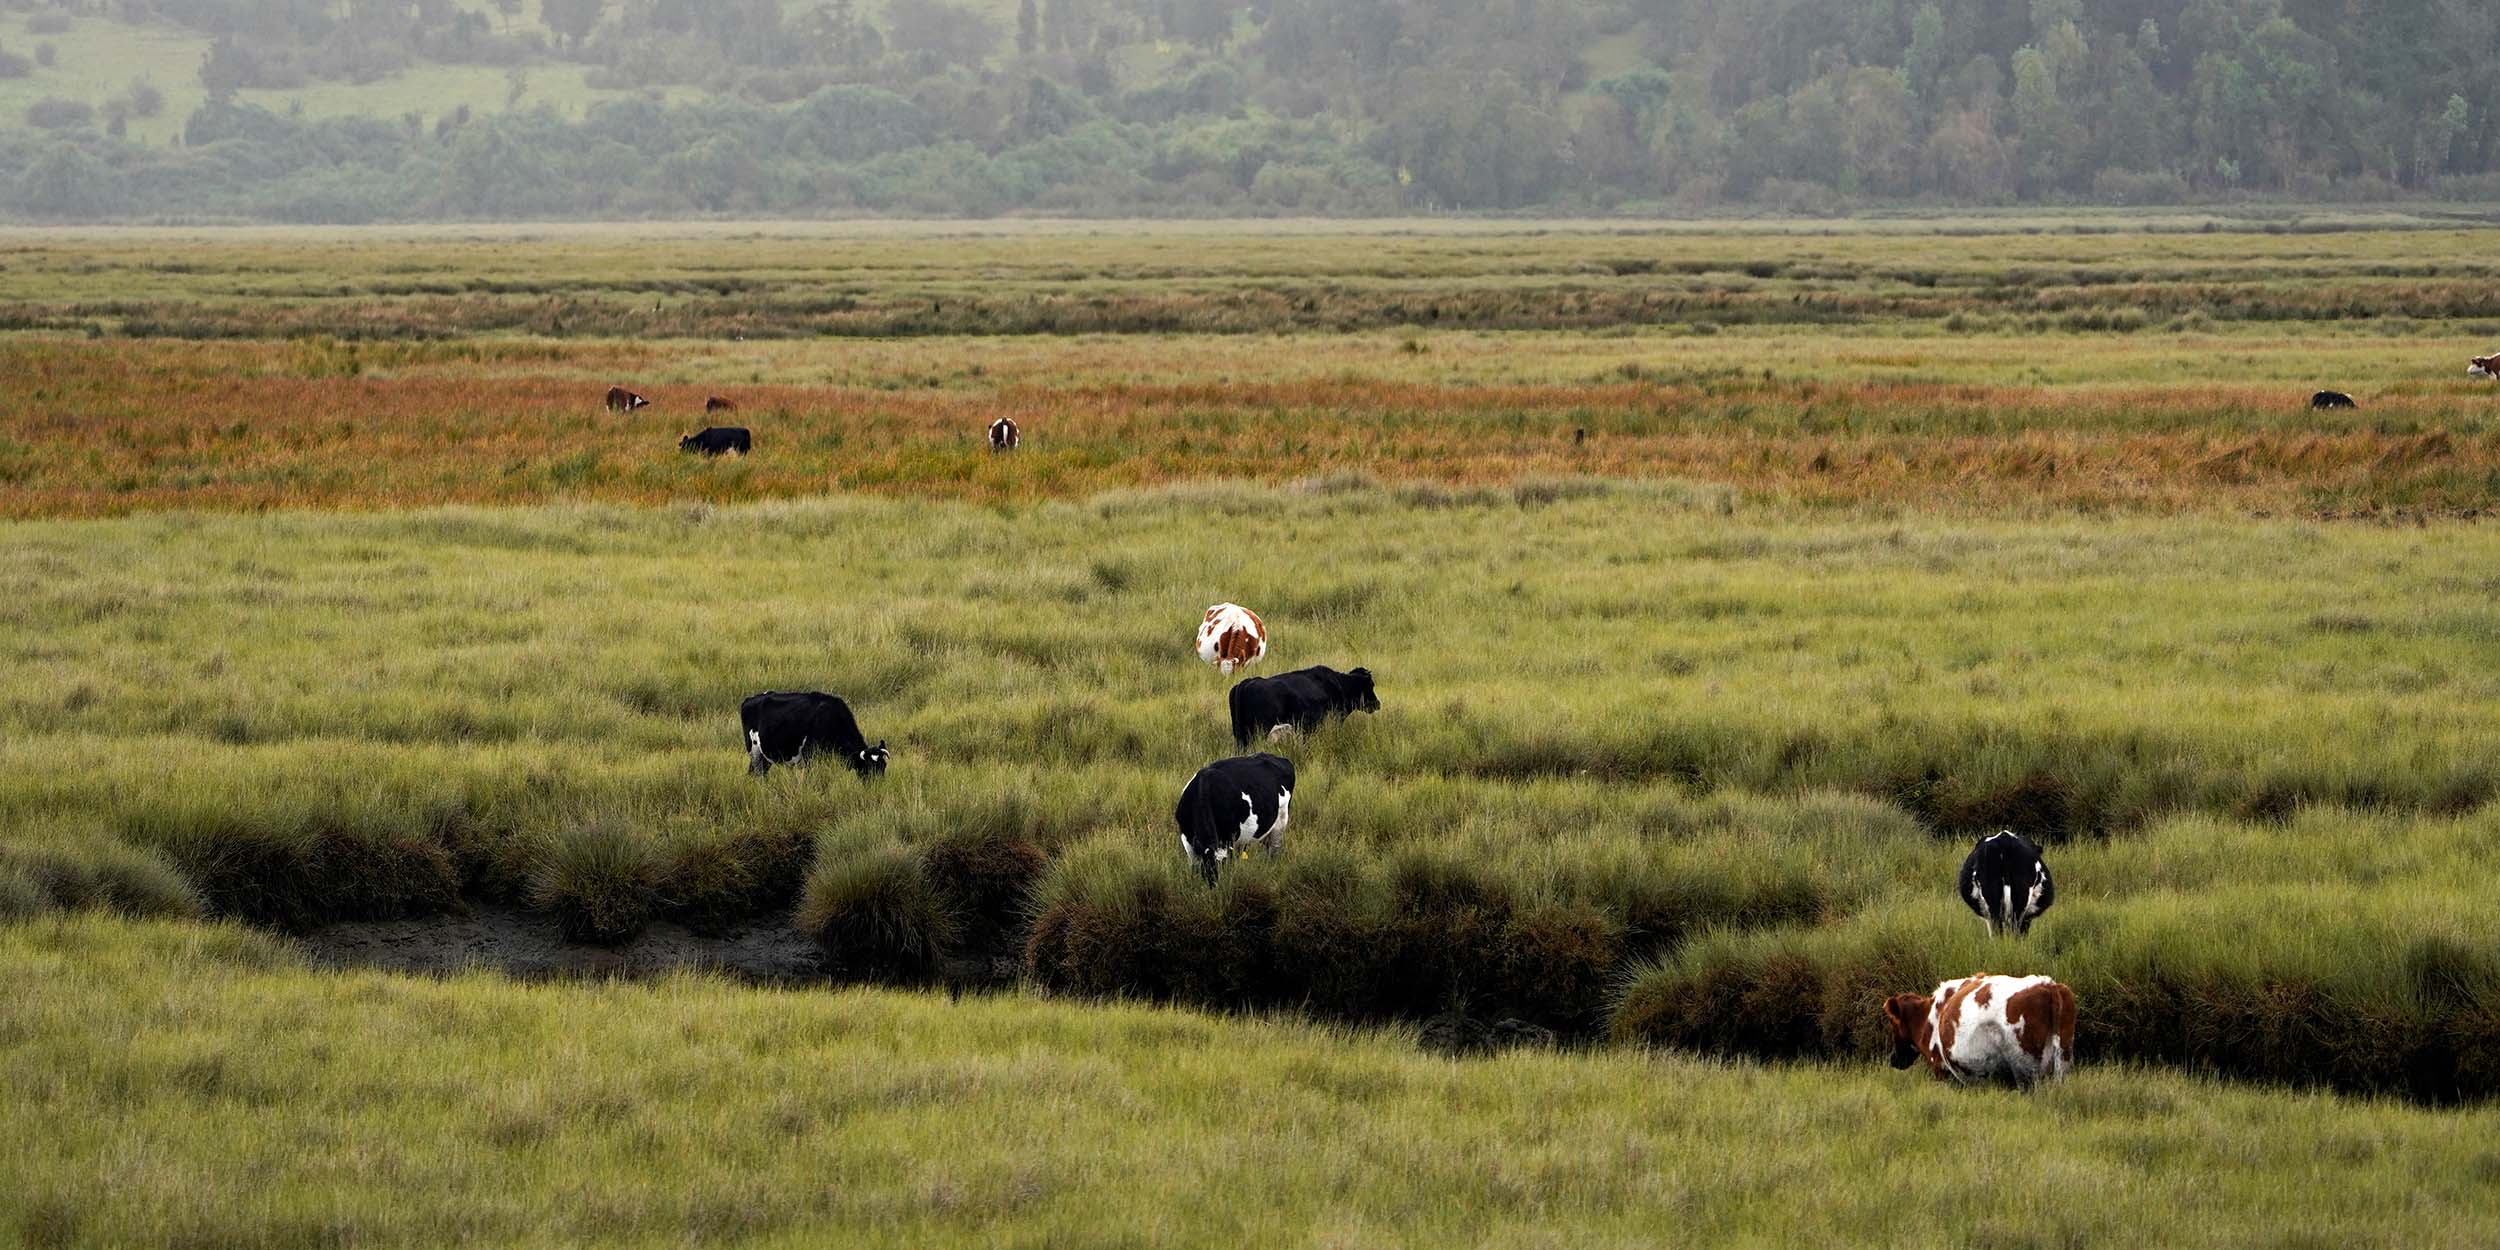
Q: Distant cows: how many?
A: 6